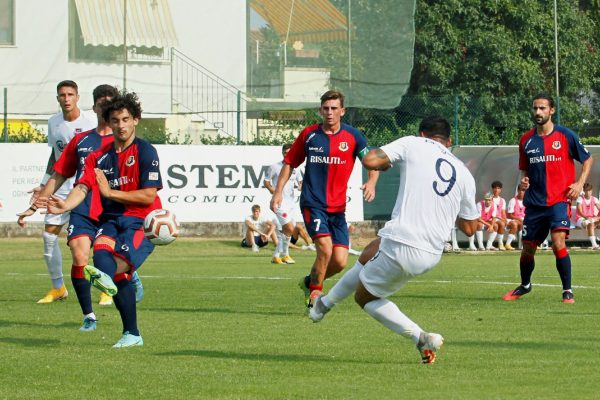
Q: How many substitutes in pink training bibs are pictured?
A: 4